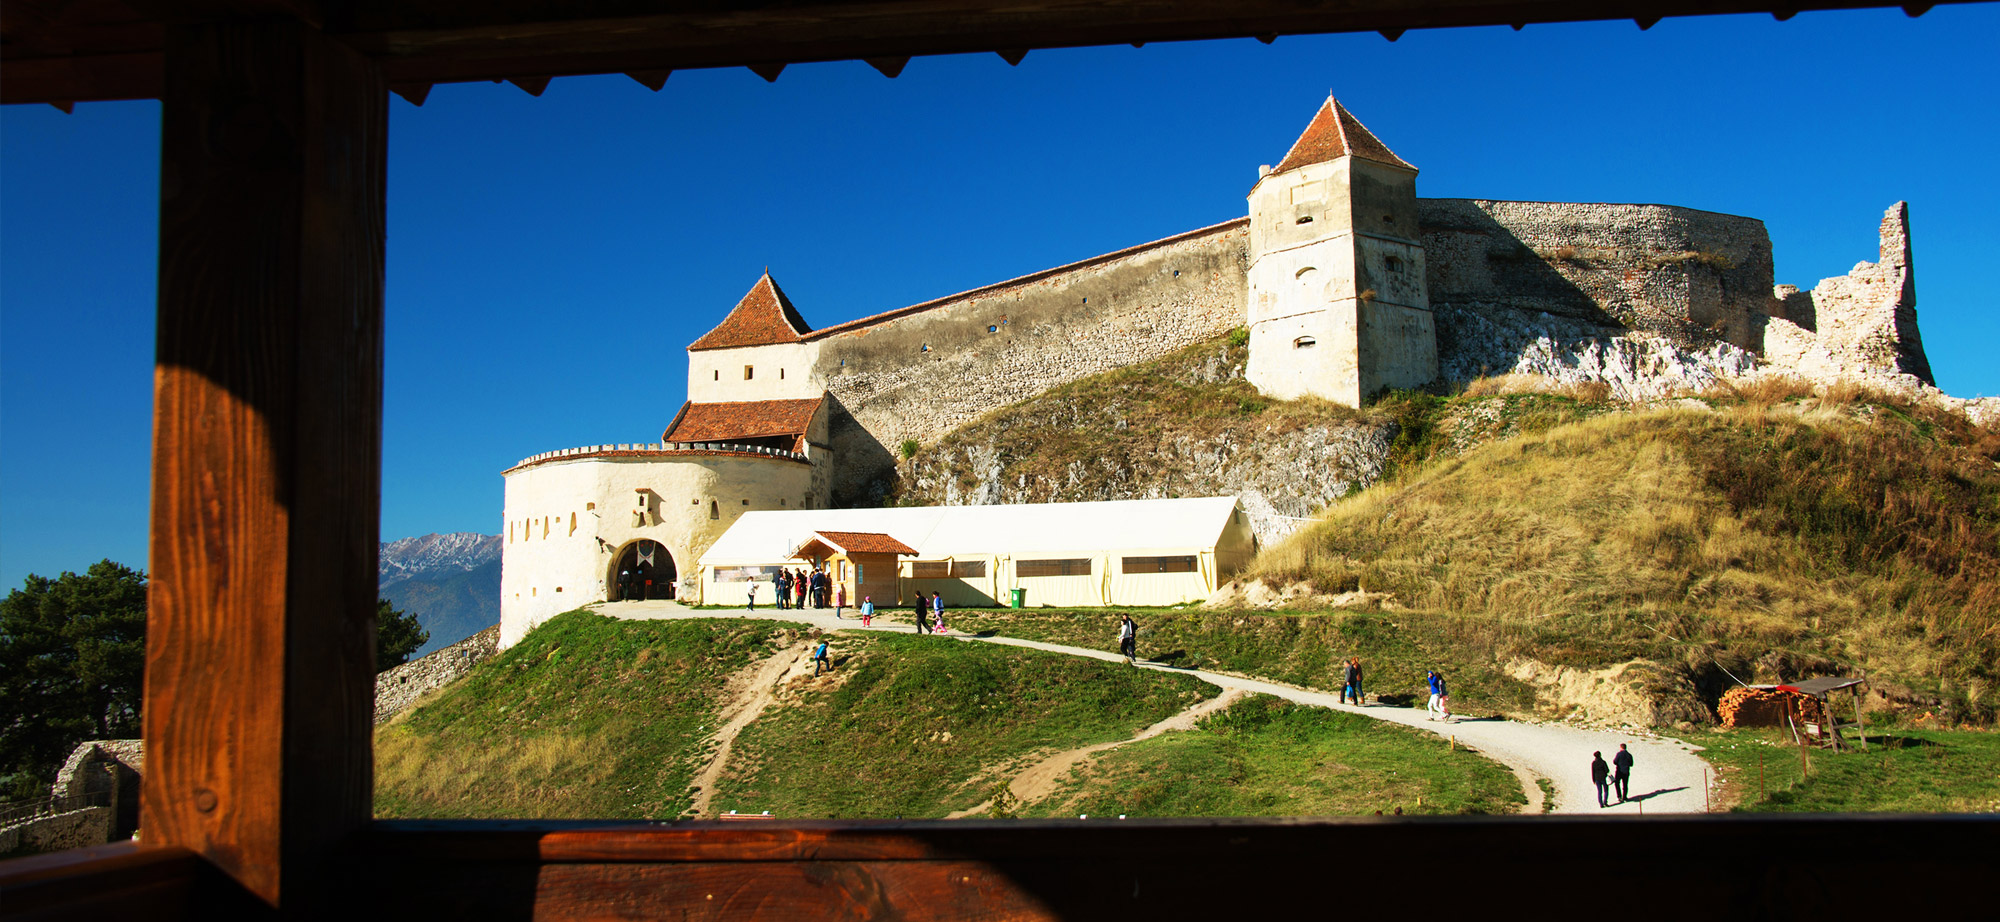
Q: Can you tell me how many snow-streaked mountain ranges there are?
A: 1